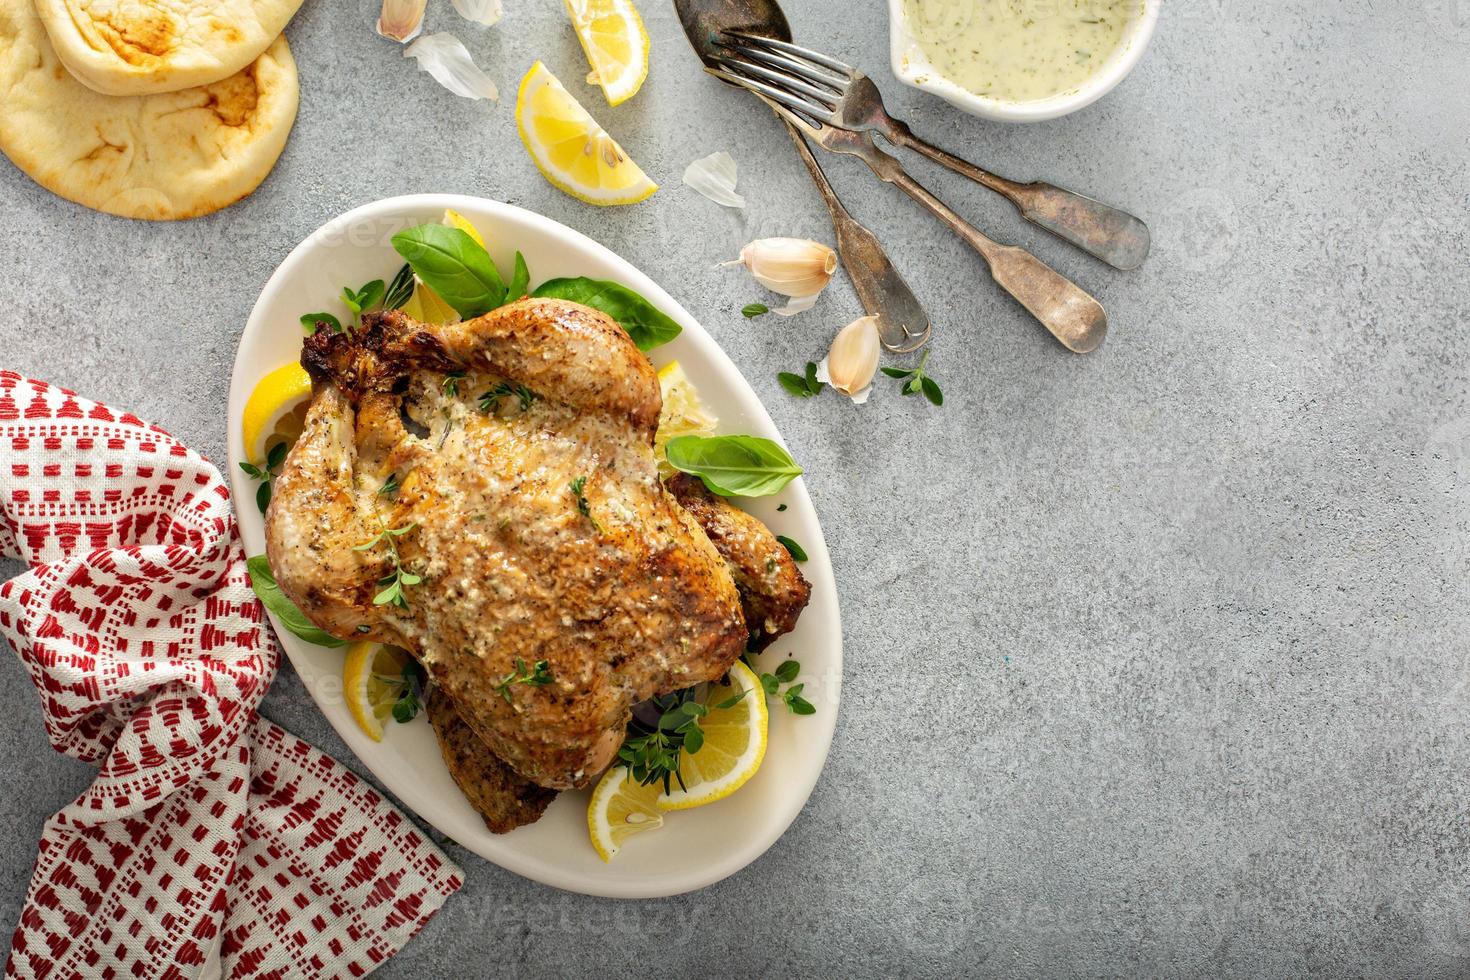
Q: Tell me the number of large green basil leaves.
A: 4